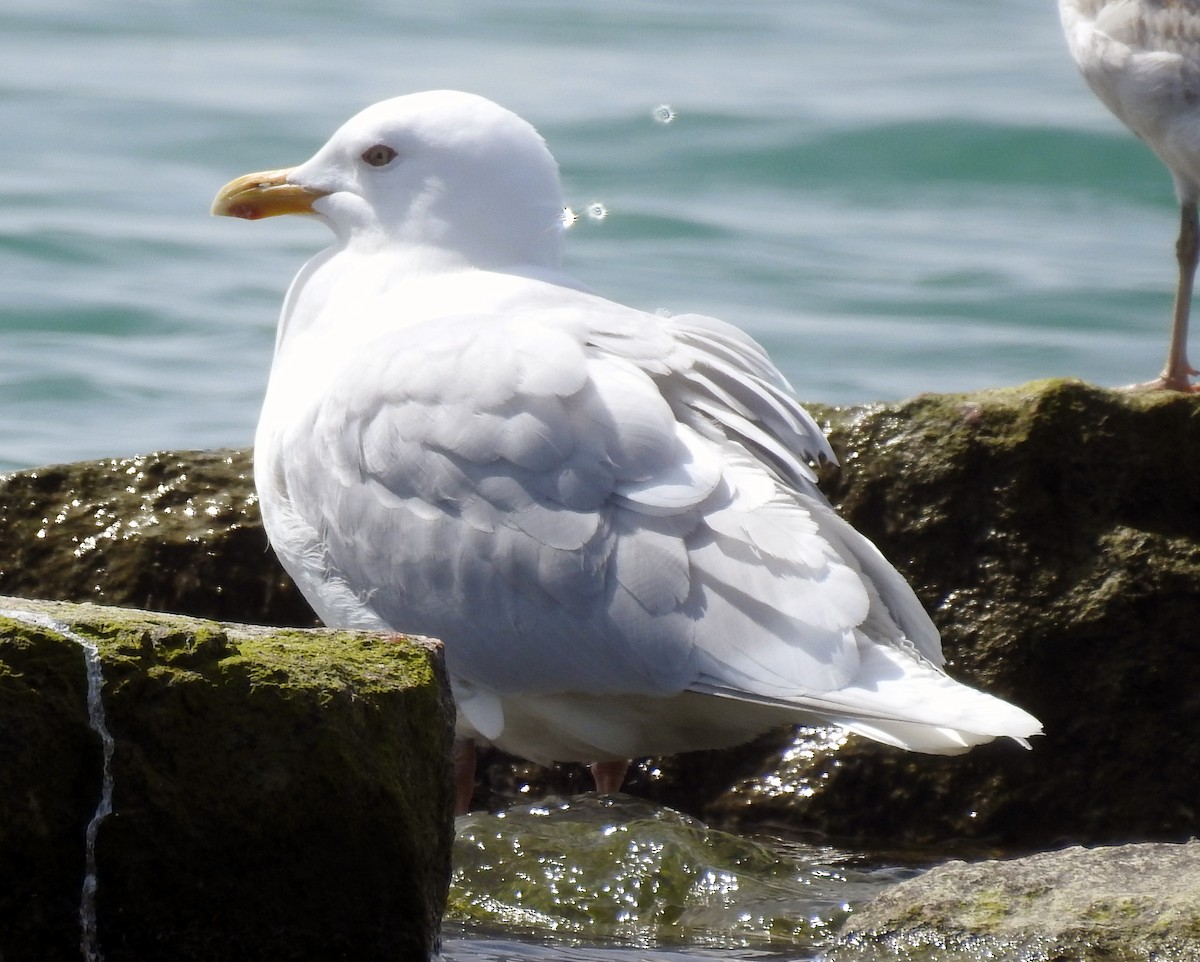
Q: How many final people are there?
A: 0